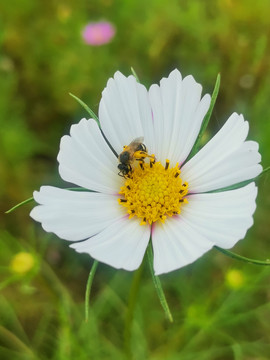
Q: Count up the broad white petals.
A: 8